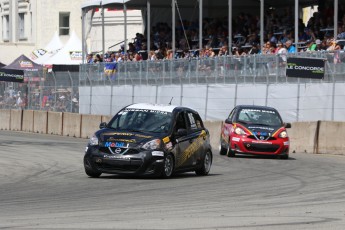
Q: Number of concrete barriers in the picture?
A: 11